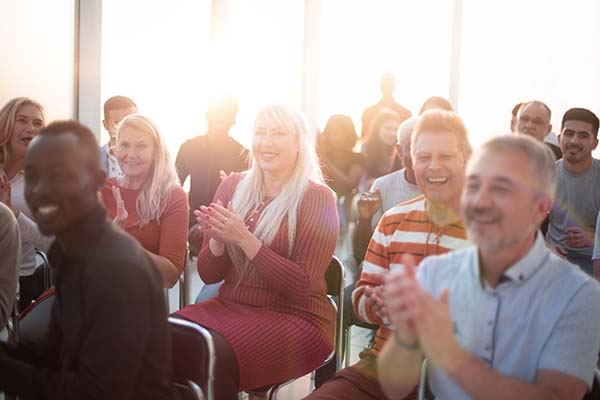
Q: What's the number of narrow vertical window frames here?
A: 4